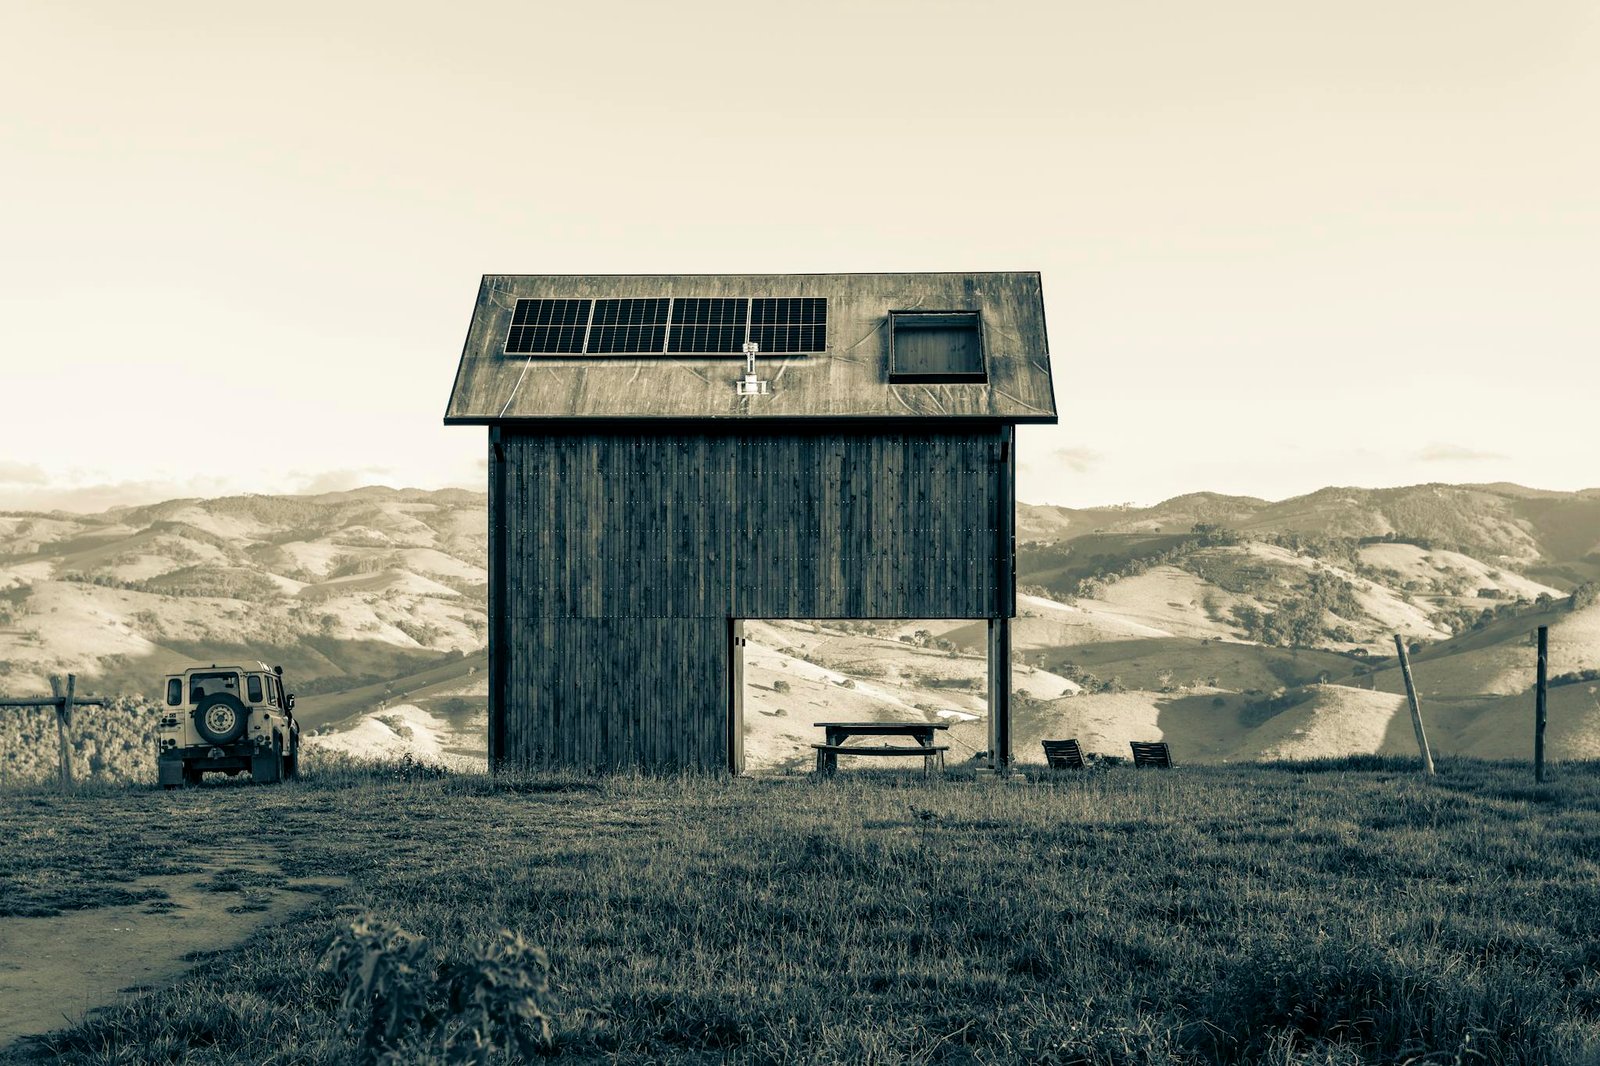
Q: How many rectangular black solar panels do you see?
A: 4